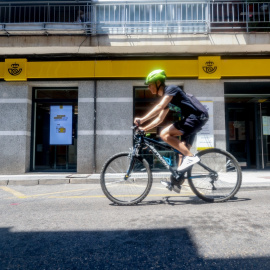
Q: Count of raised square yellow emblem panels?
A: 2